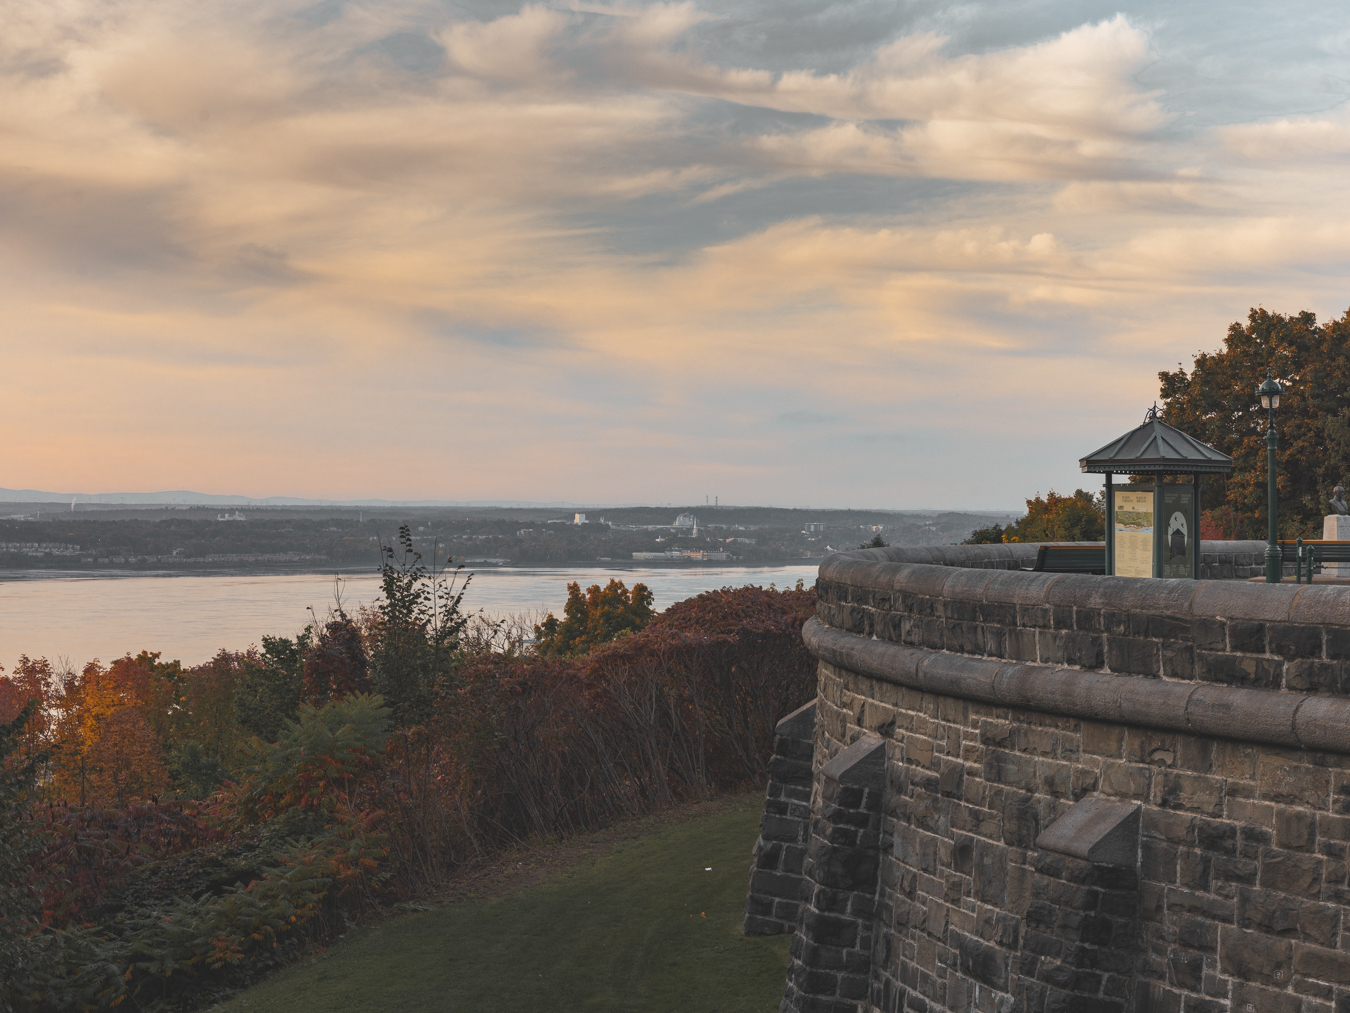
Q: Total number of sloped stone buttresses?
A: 3